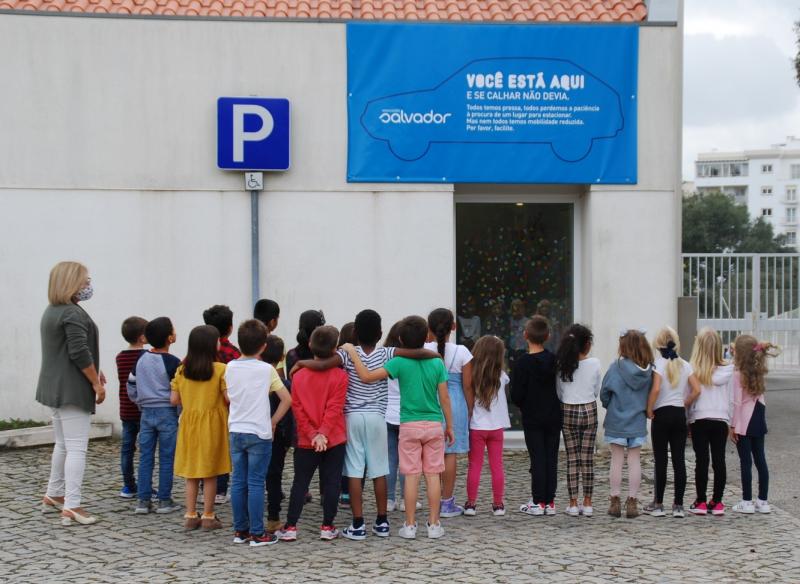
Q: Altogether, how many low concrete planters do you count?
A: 1